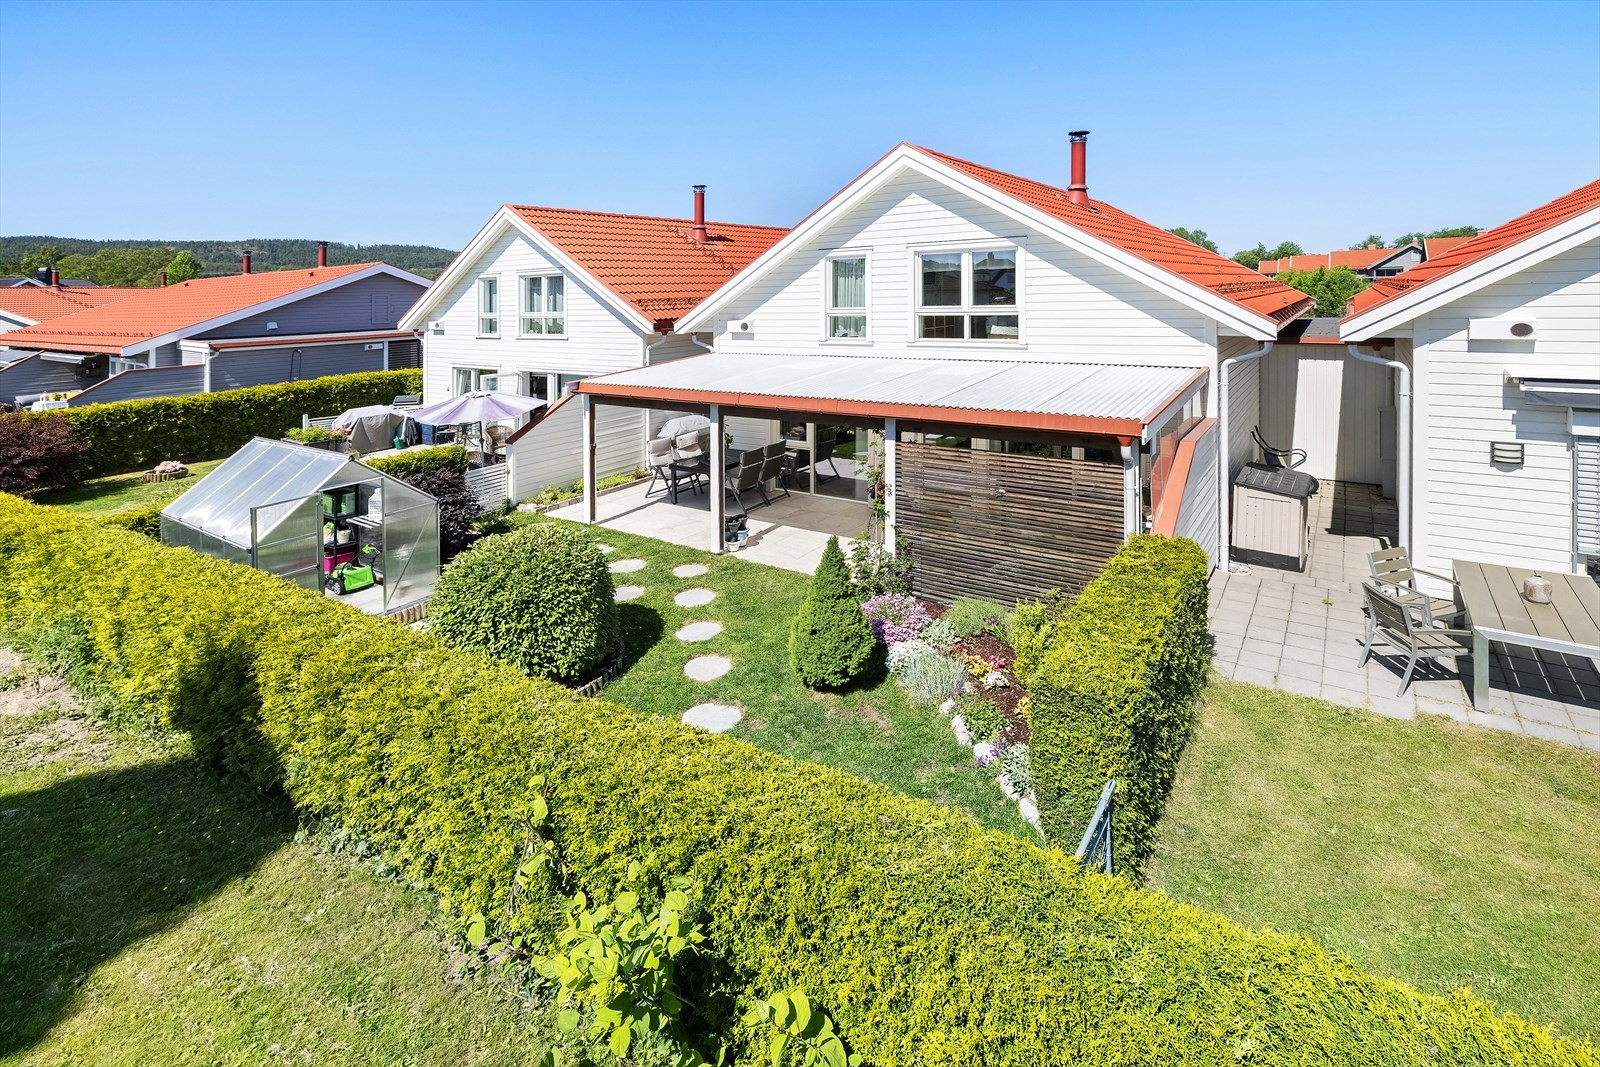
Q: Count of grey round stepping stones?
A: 8